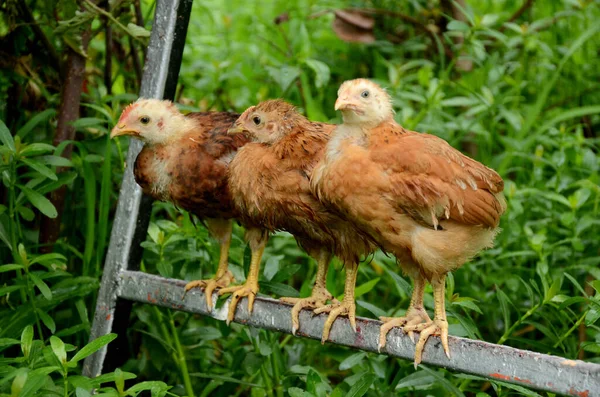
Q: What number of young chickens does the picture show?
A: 3